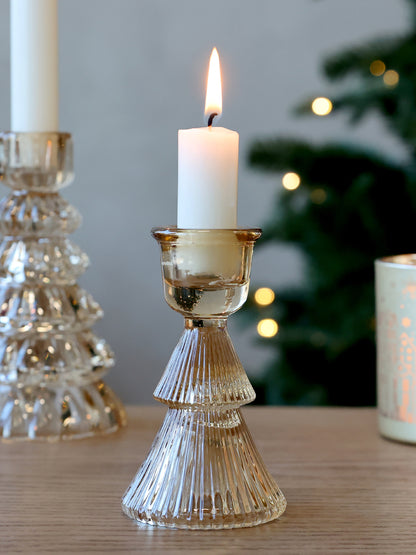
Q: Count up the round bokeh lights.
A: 7